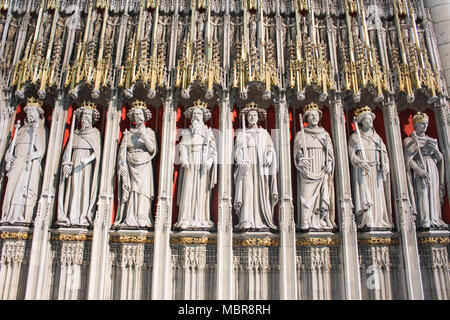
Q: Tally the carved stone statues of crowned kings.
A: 8